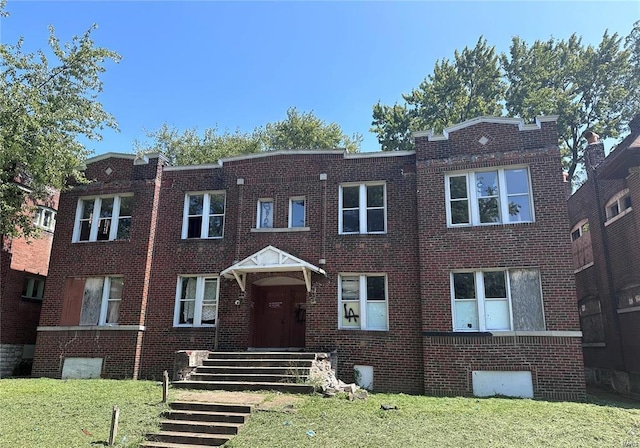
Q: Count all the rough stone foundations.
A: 1